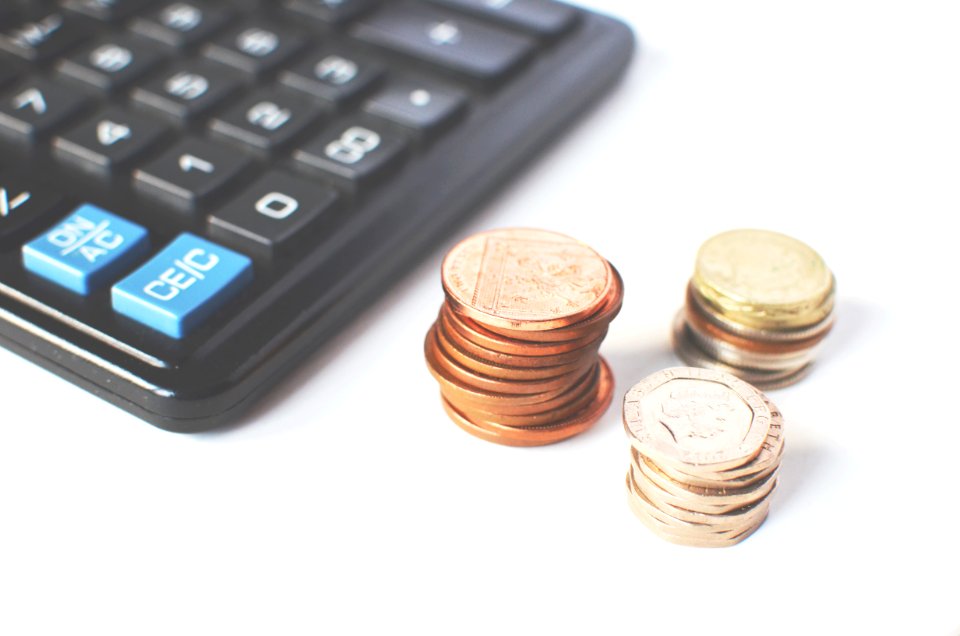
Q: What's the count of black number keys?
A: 11